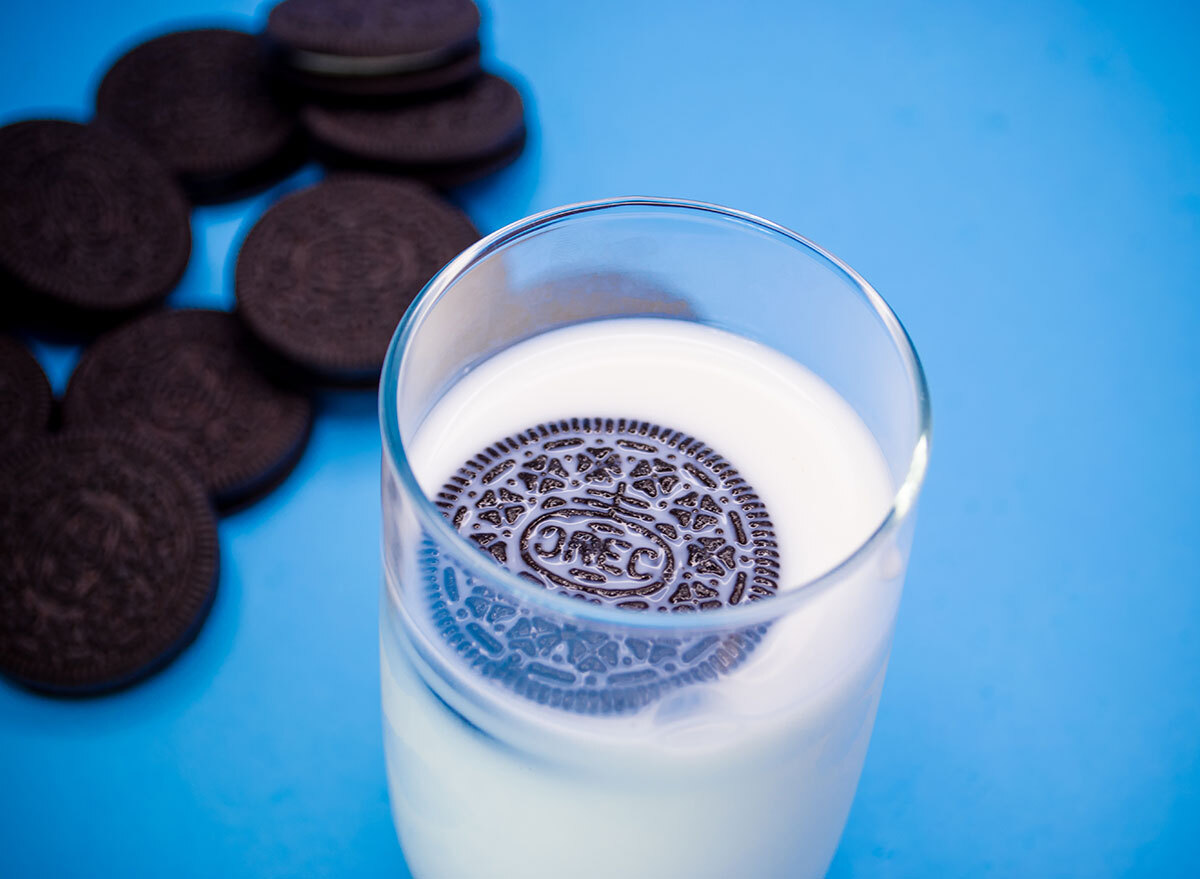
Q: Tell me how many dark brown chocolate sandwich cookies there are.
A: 9